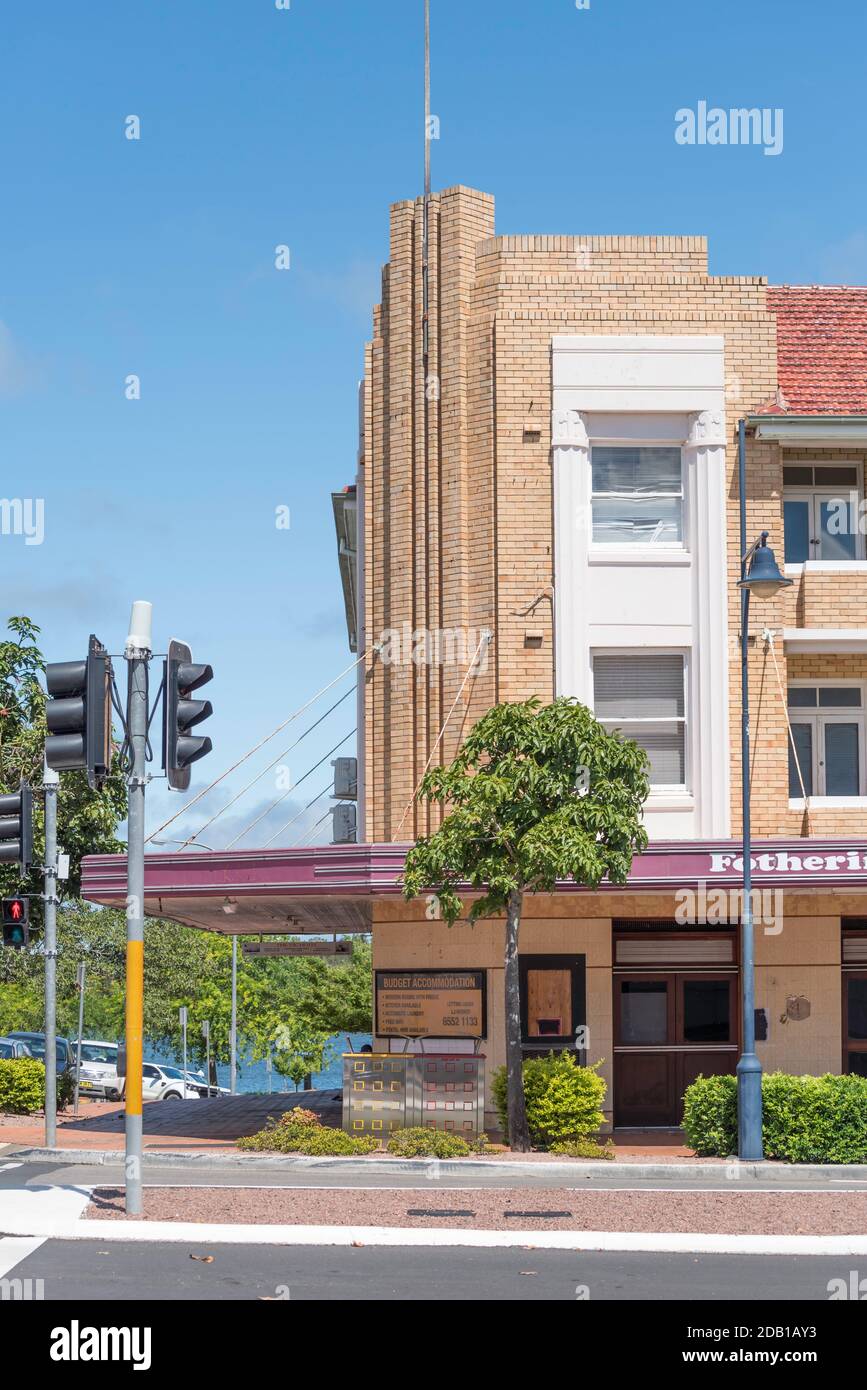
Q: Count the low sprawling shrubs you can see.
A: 3